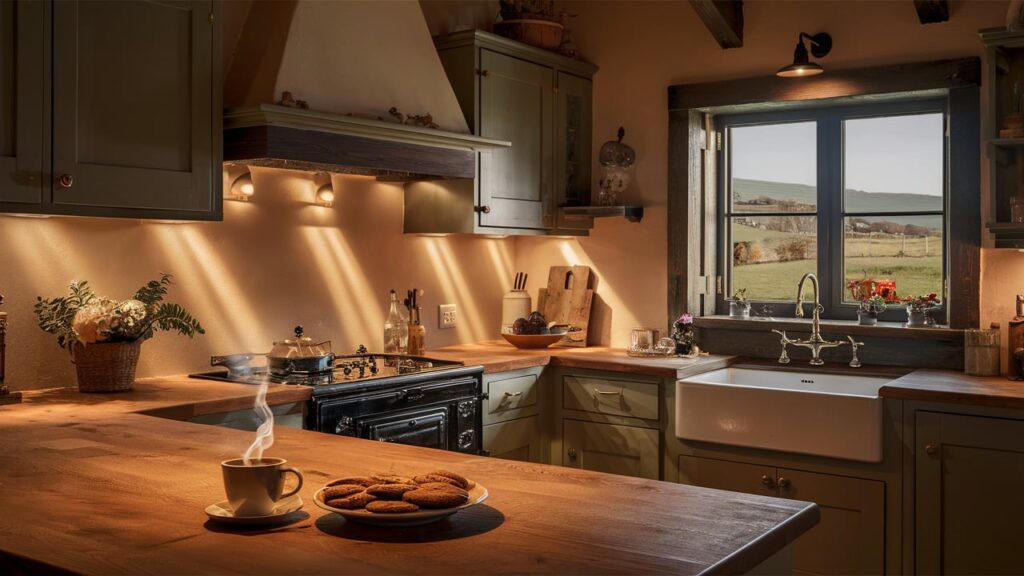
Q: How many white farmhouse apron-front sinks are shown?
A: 1